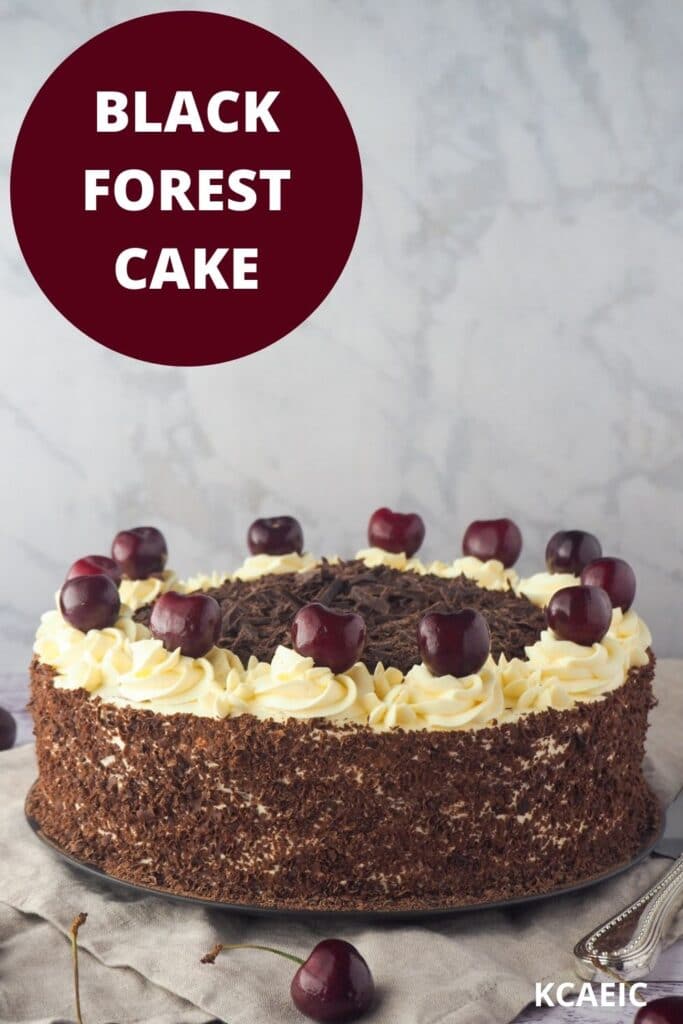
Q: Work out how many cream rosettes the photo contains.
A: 12